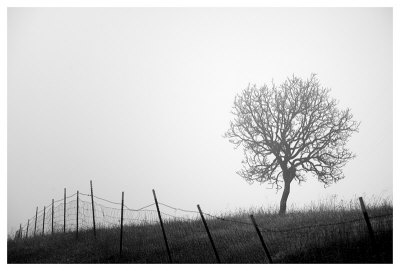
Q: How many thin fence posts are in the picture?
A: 13